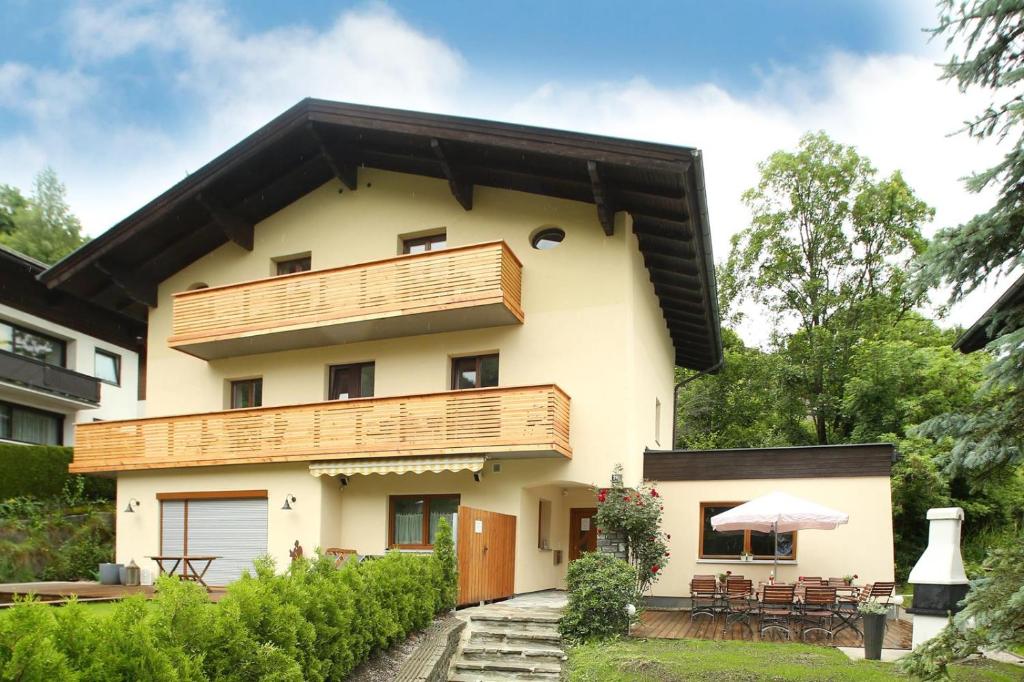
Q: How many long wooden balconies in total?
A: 2